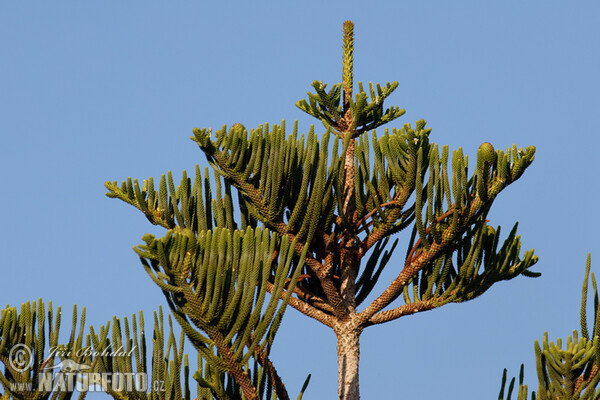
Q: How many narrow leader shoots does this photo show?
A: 1